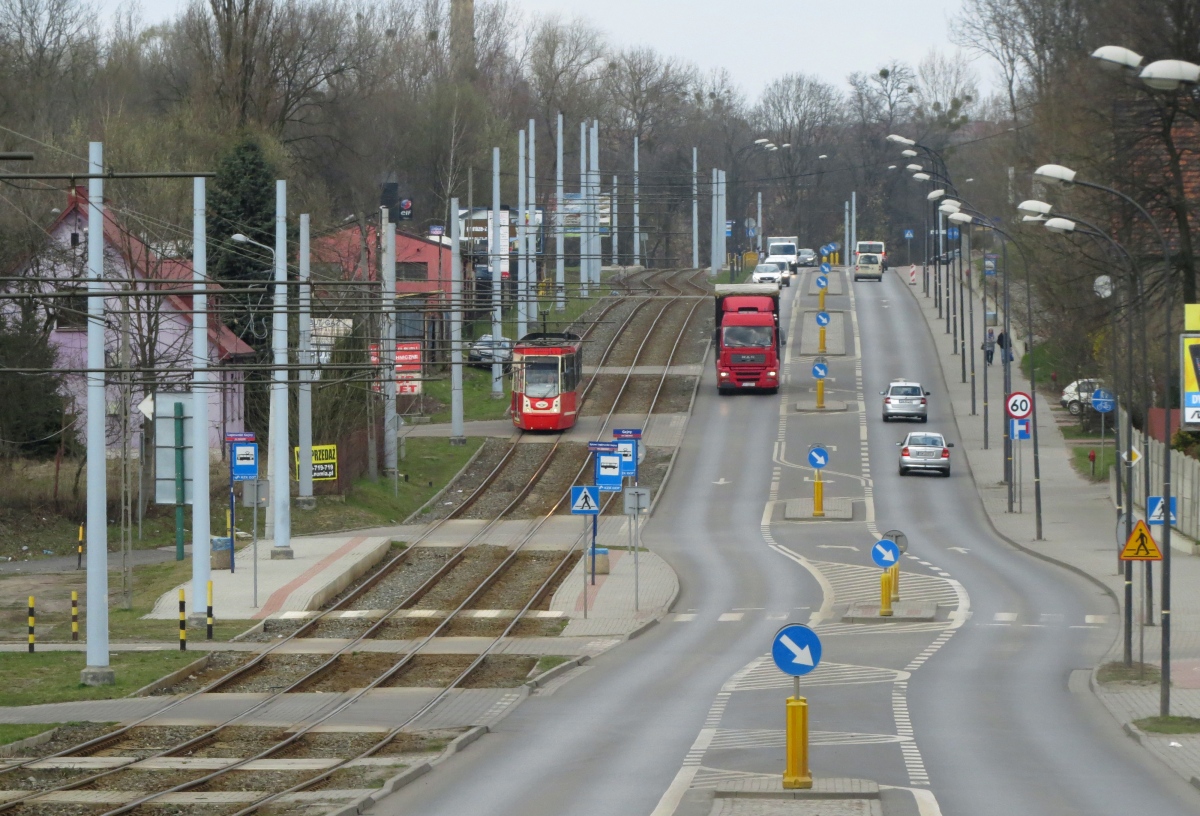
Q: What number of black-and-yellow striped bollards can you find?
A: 5